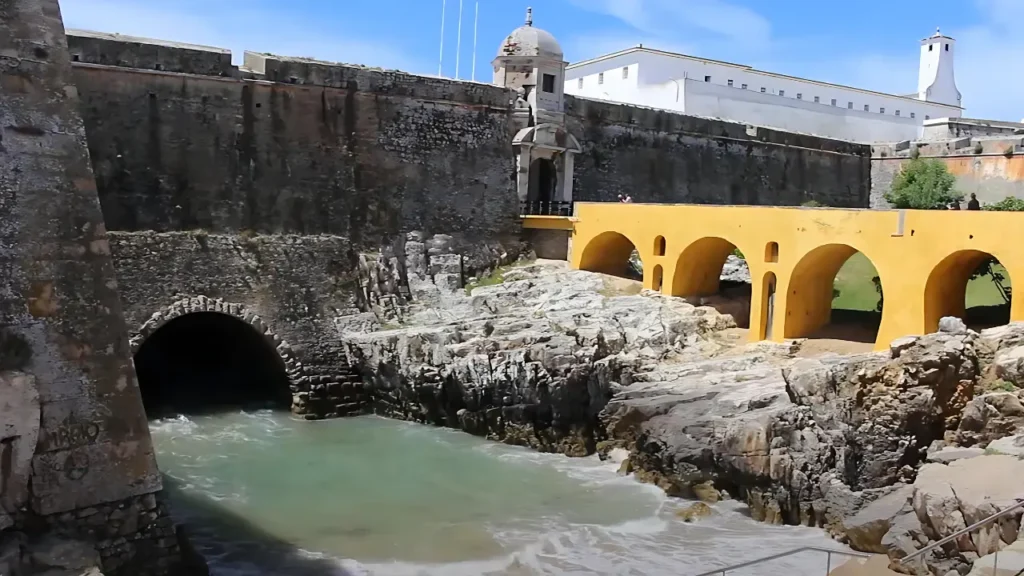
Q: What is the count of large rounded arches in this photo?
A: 5